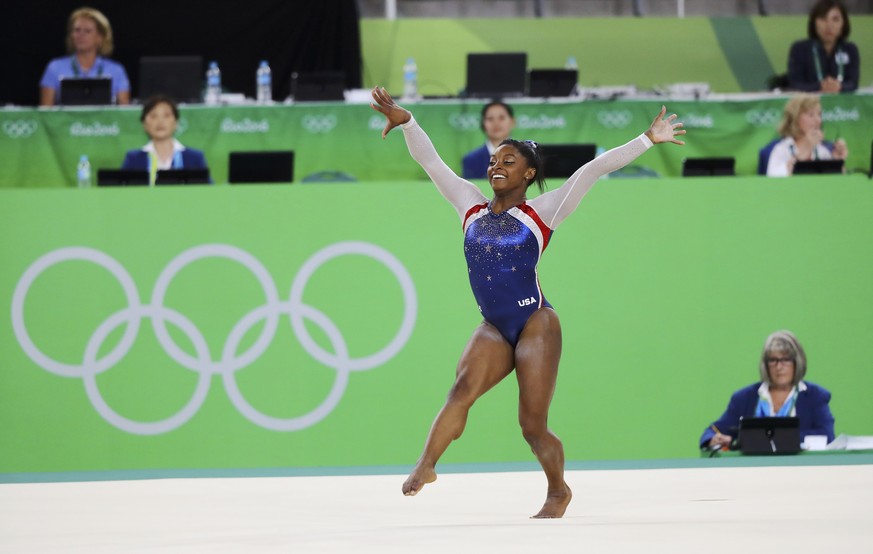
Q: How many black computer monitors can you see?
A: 12